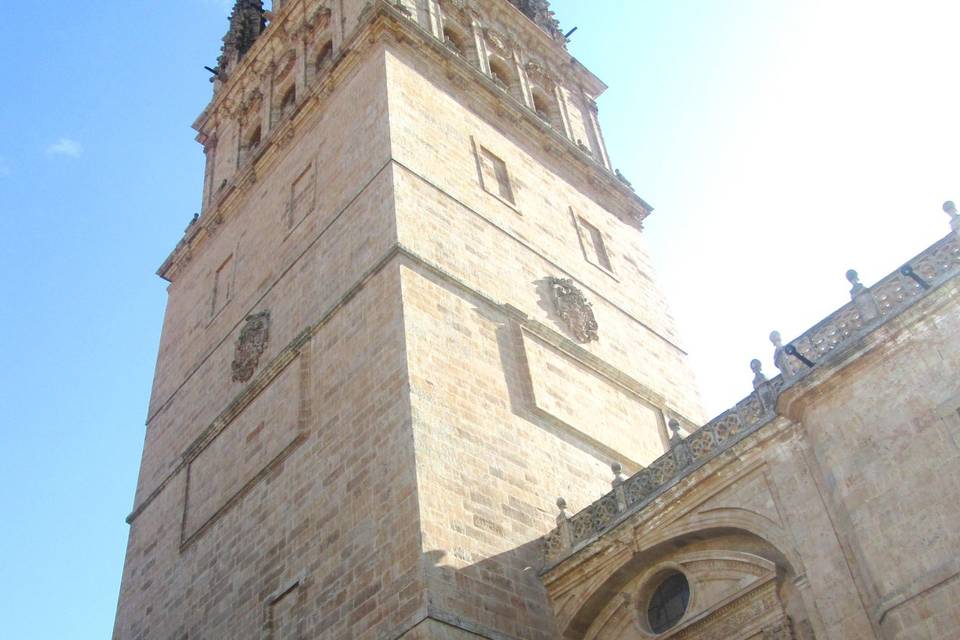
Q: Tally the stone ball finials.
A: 7